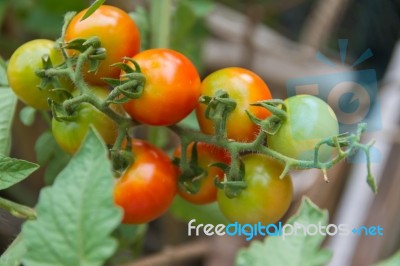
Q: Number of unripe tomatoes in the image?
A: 4